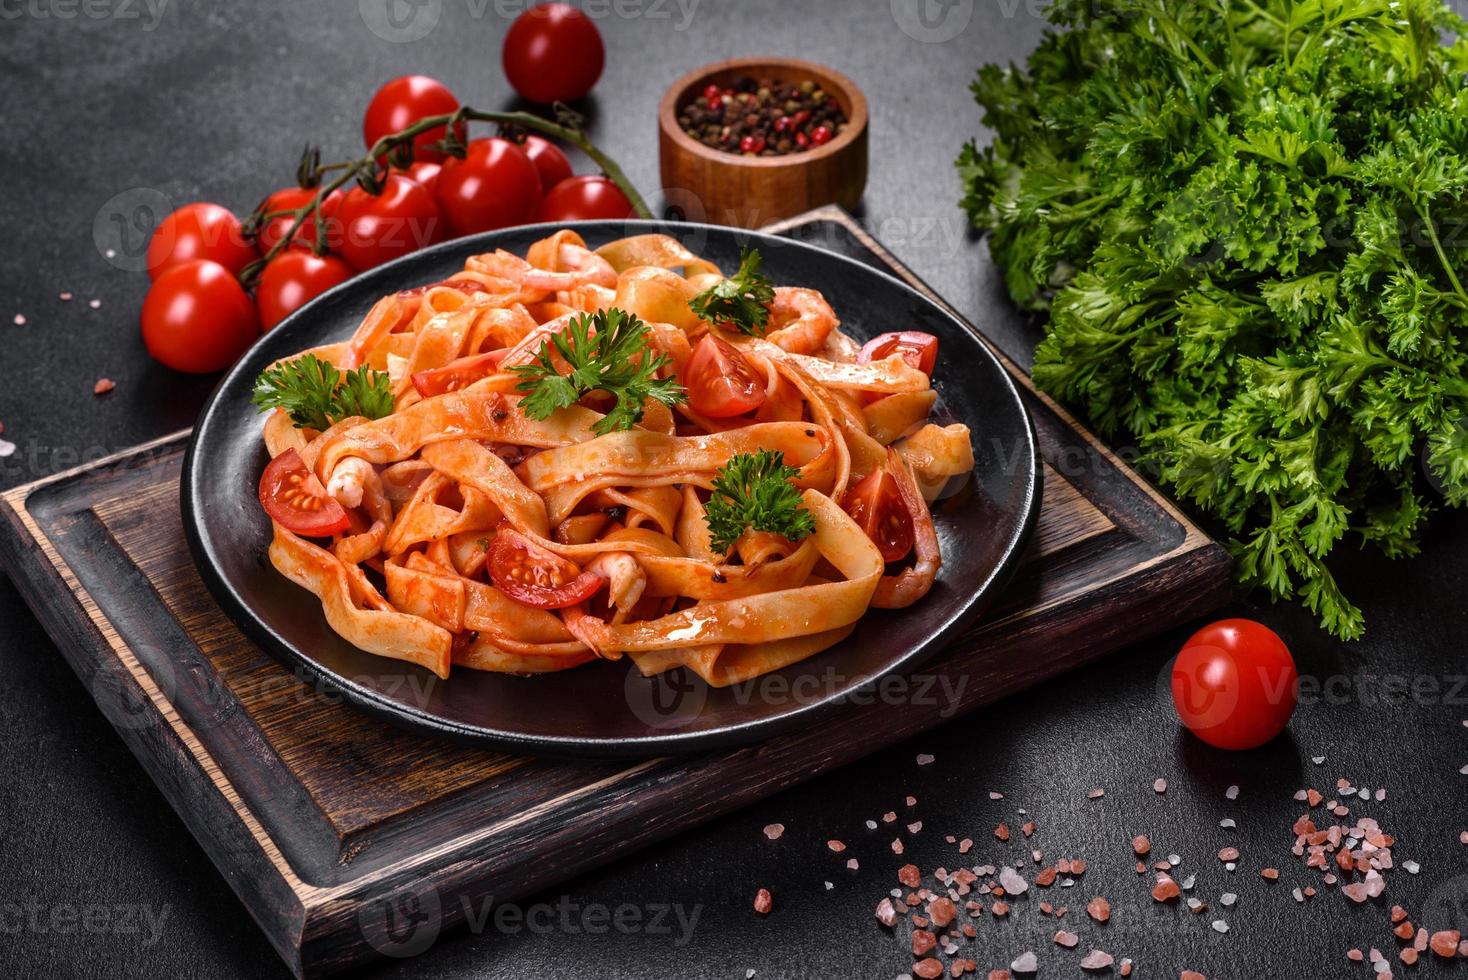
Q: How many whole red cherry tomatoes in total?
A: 12